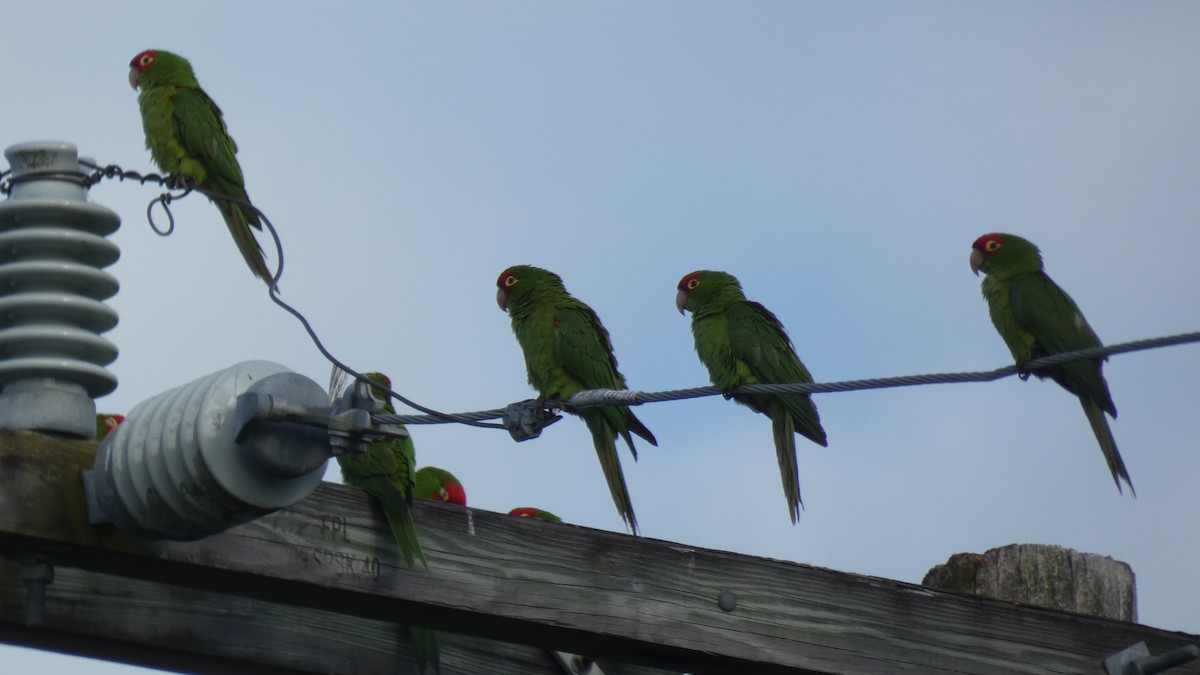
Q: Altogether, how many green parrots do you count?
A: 8